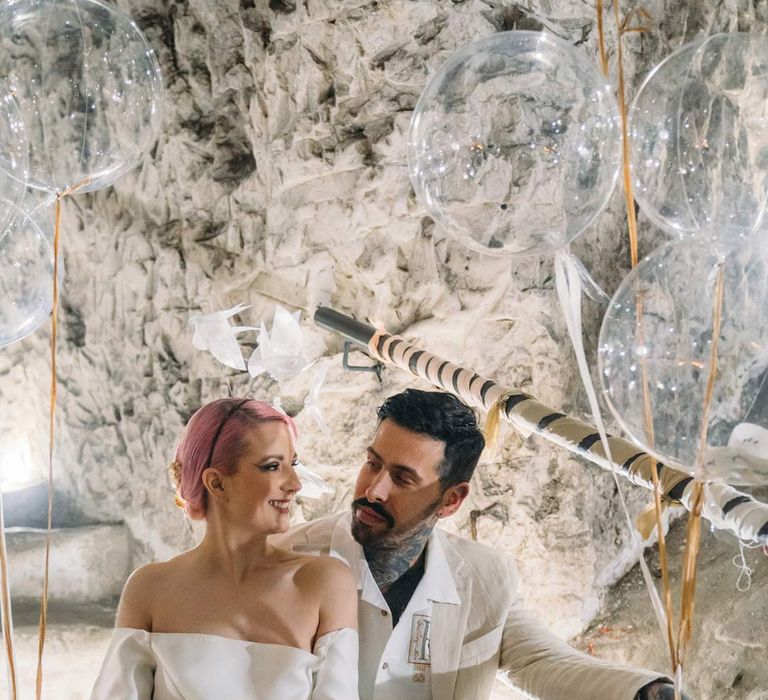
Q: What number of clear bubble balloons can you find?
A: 6